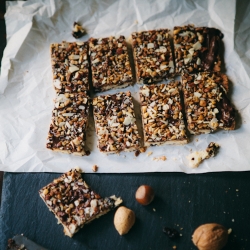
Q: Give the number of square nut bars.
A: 9